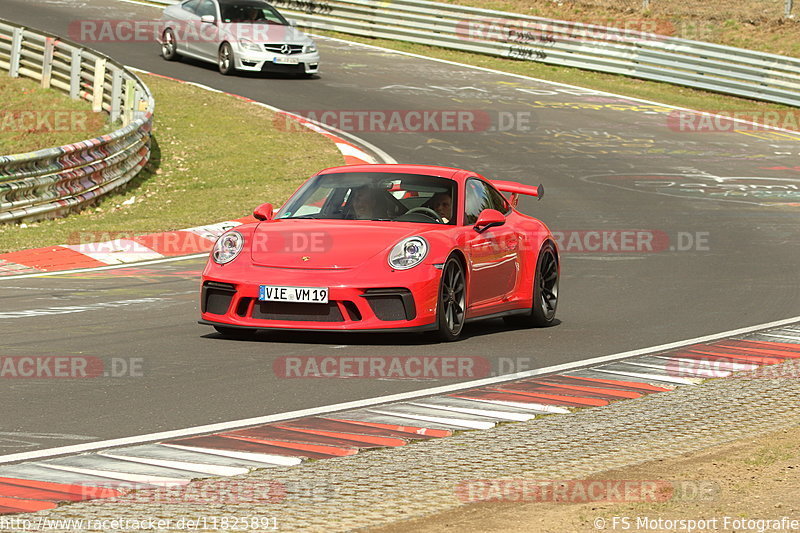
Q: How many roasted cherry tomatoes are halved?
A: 0